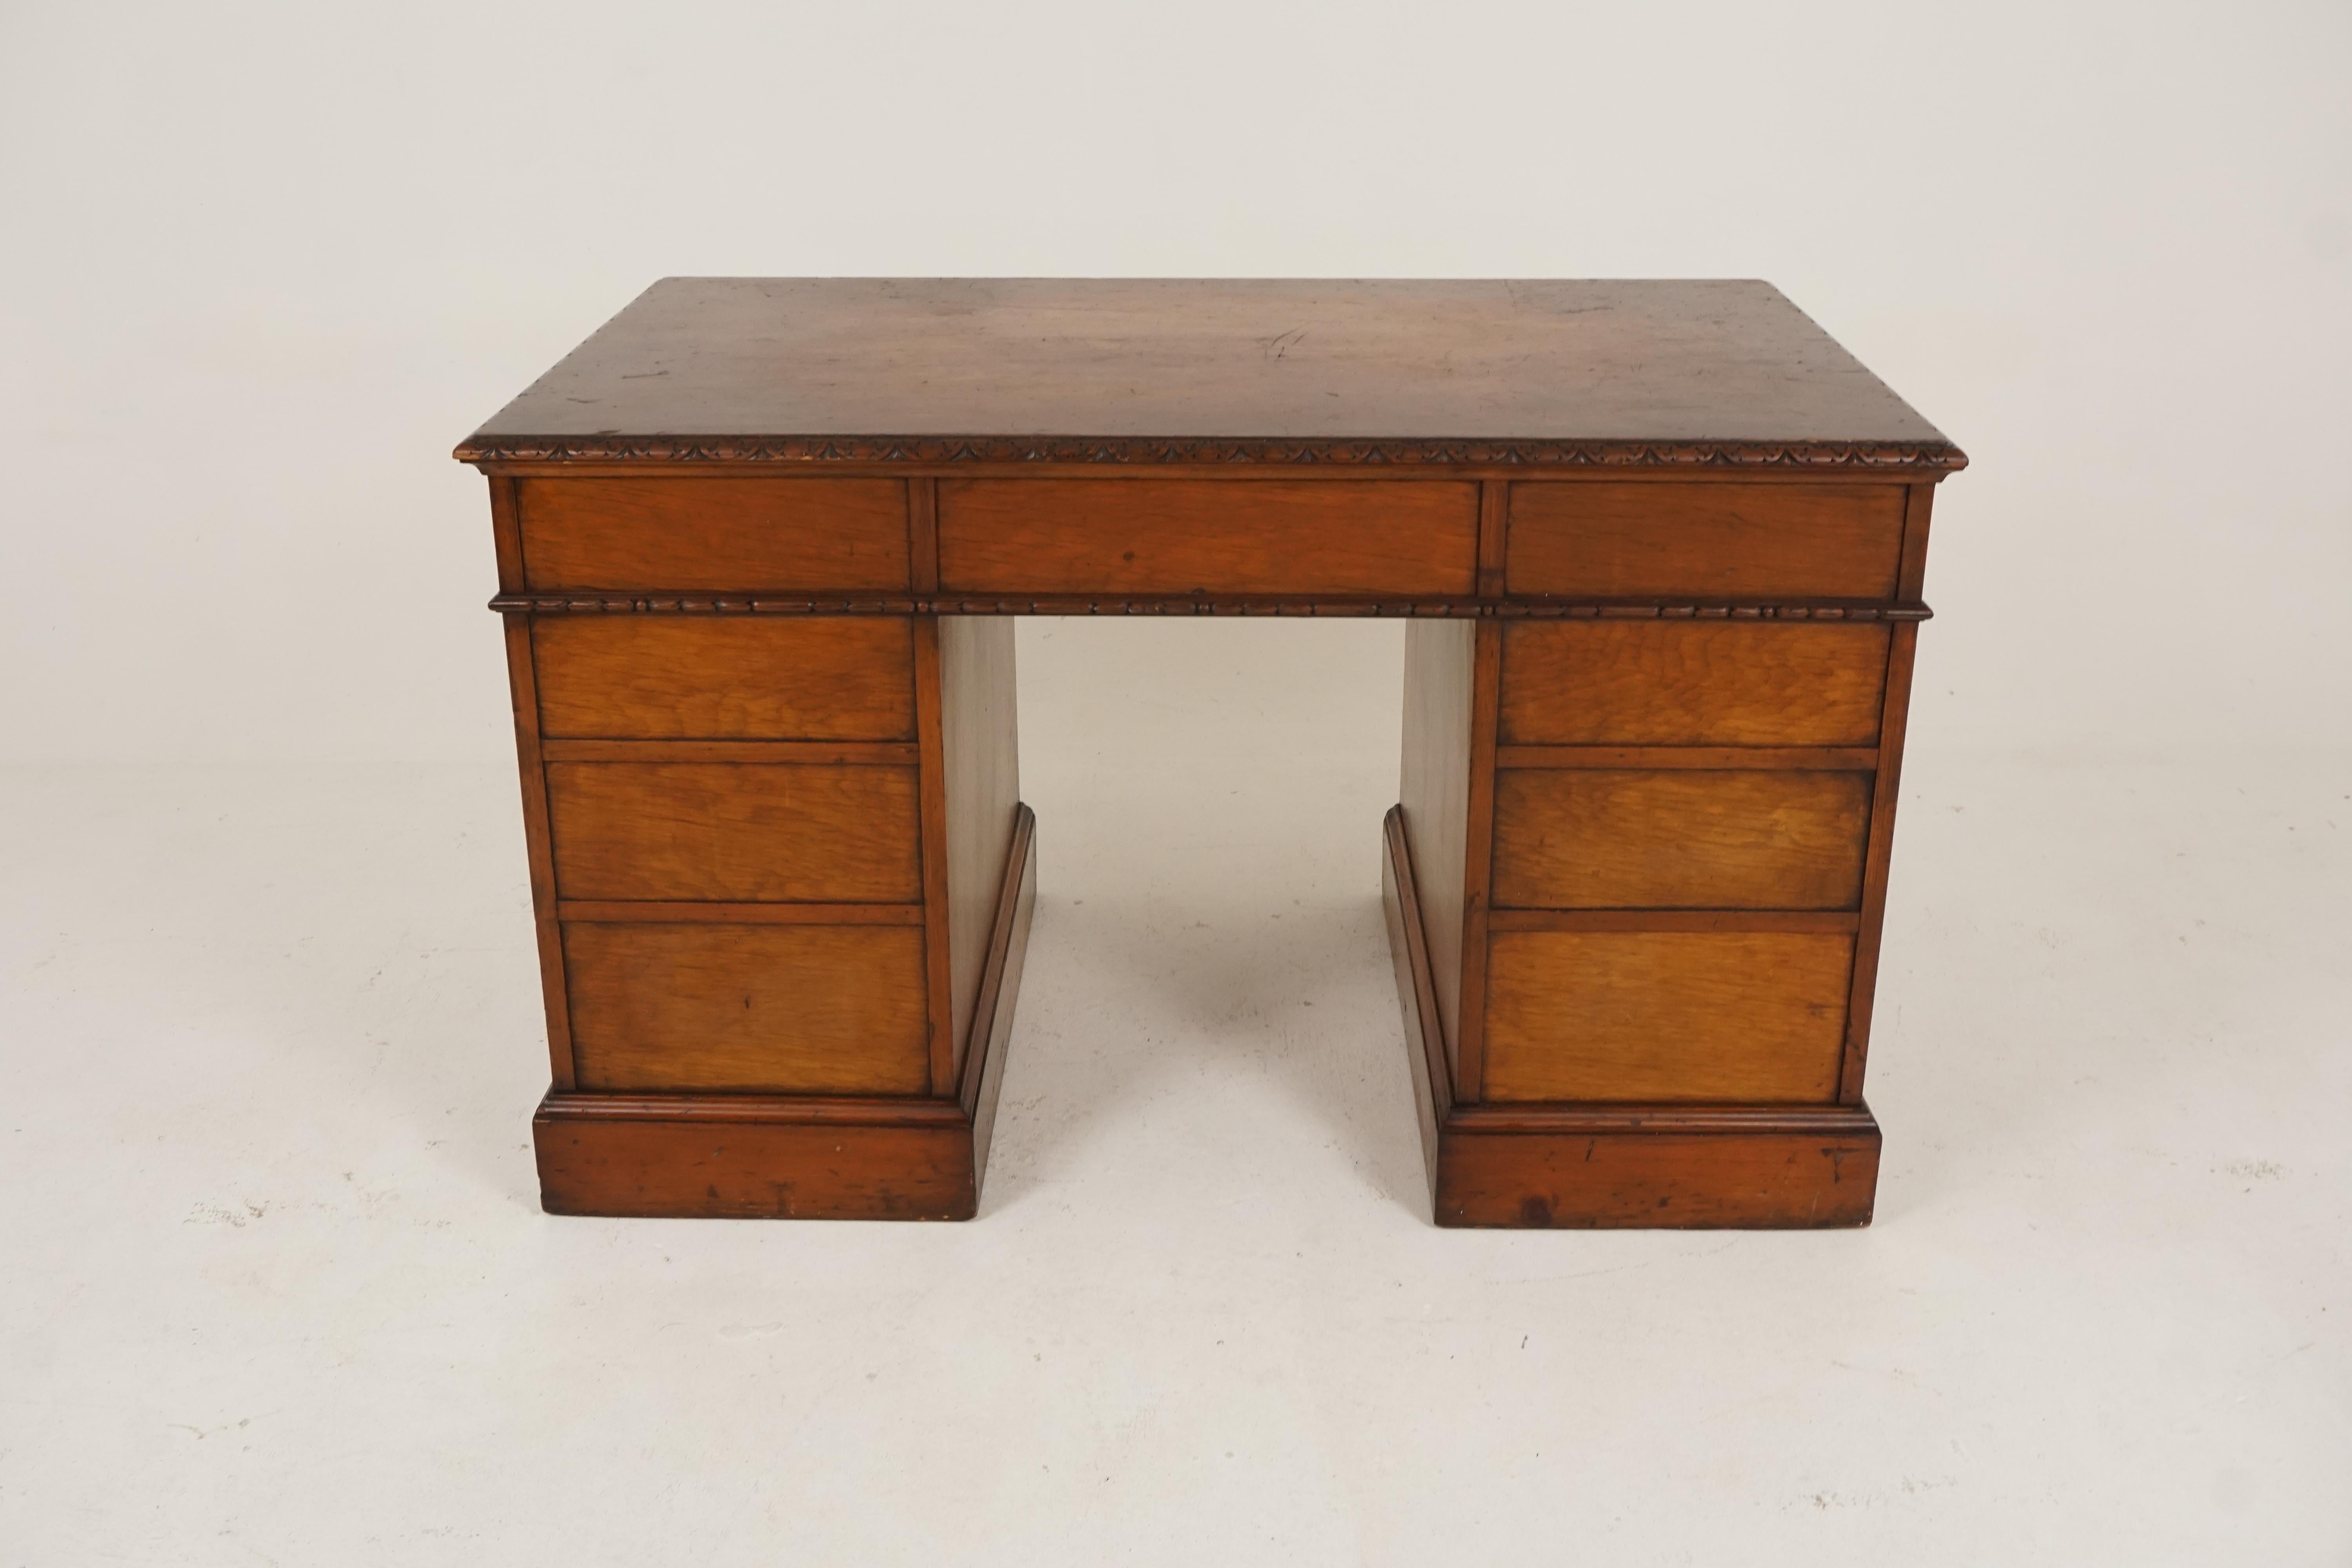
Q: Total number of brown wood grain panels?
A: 9